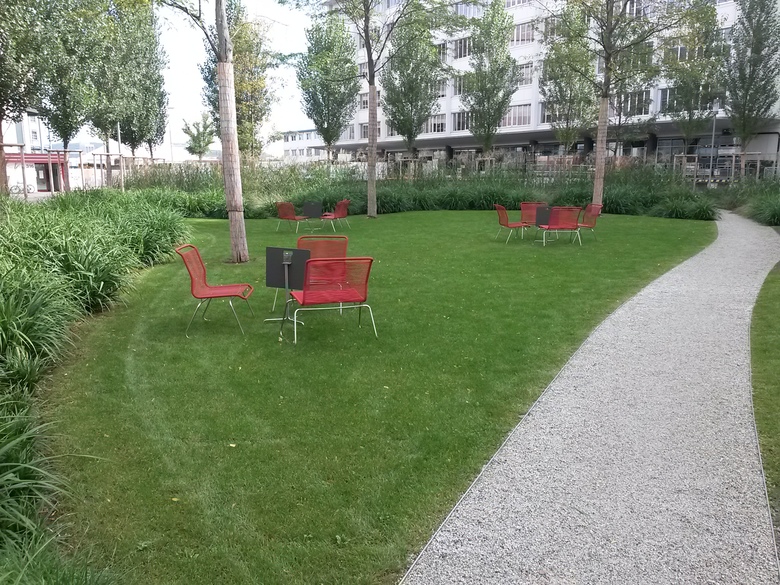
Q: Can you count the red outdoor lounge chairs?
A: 9